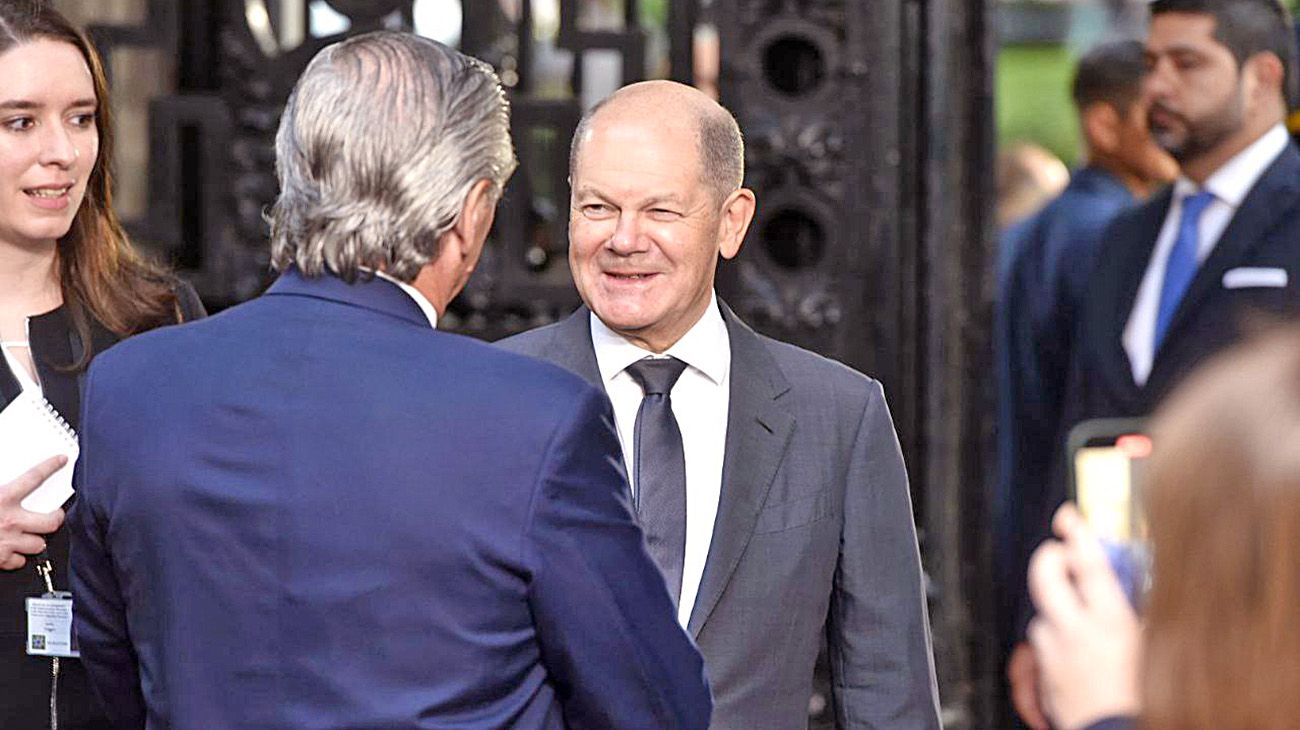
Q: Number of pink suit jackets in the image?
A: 0